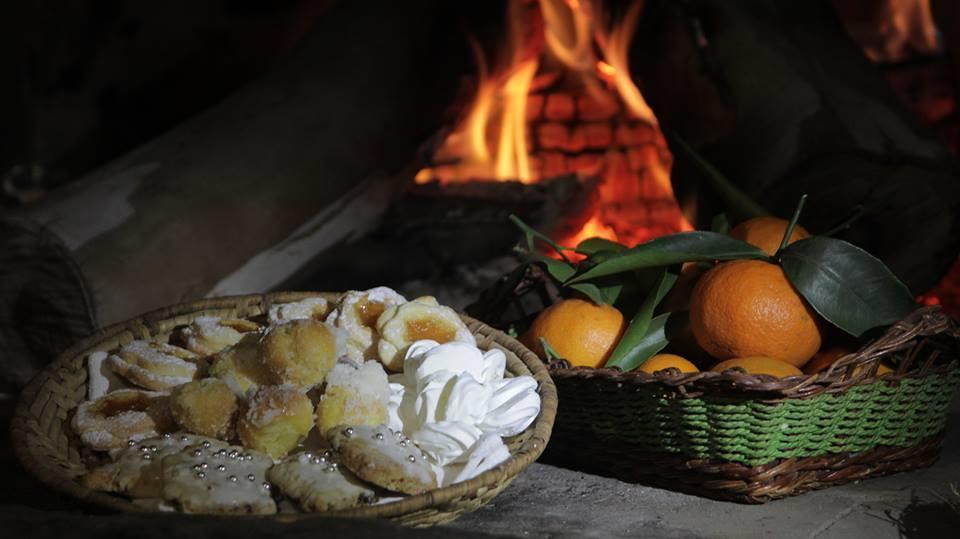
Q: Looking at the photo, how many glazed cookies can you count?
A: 4